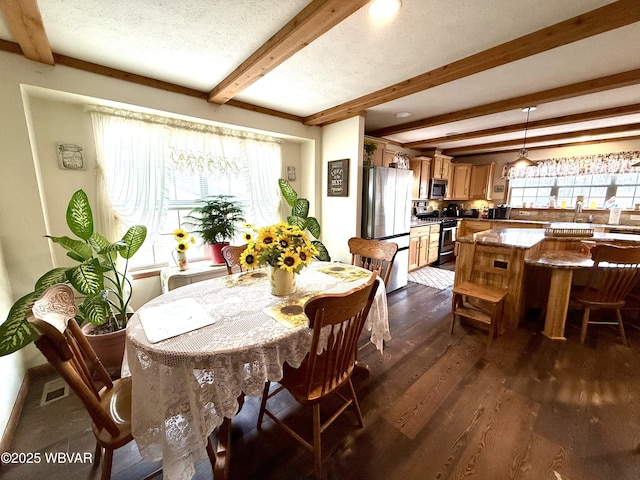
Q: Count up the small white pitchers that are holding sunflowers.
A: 1